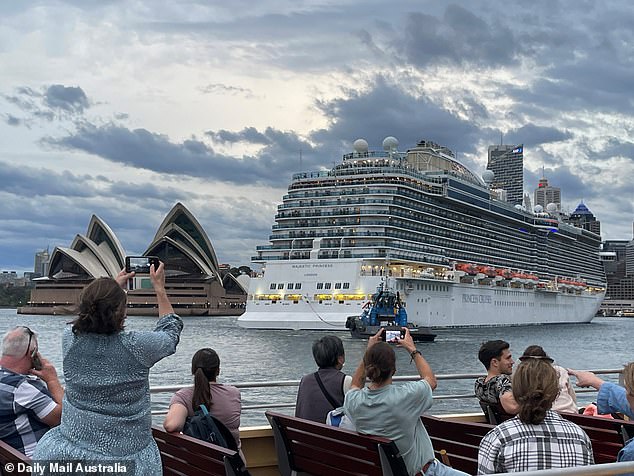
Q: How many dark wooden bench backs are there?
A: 5